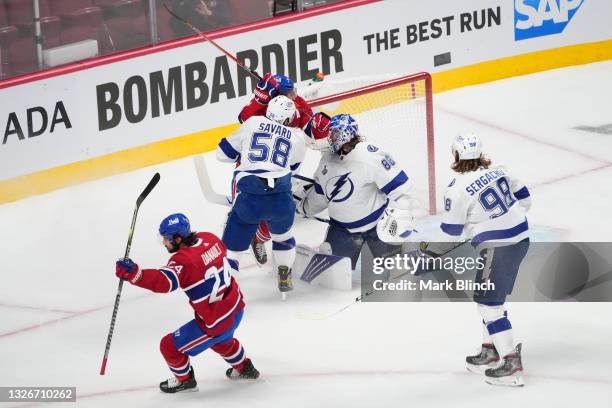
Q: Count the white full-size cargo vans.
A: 0